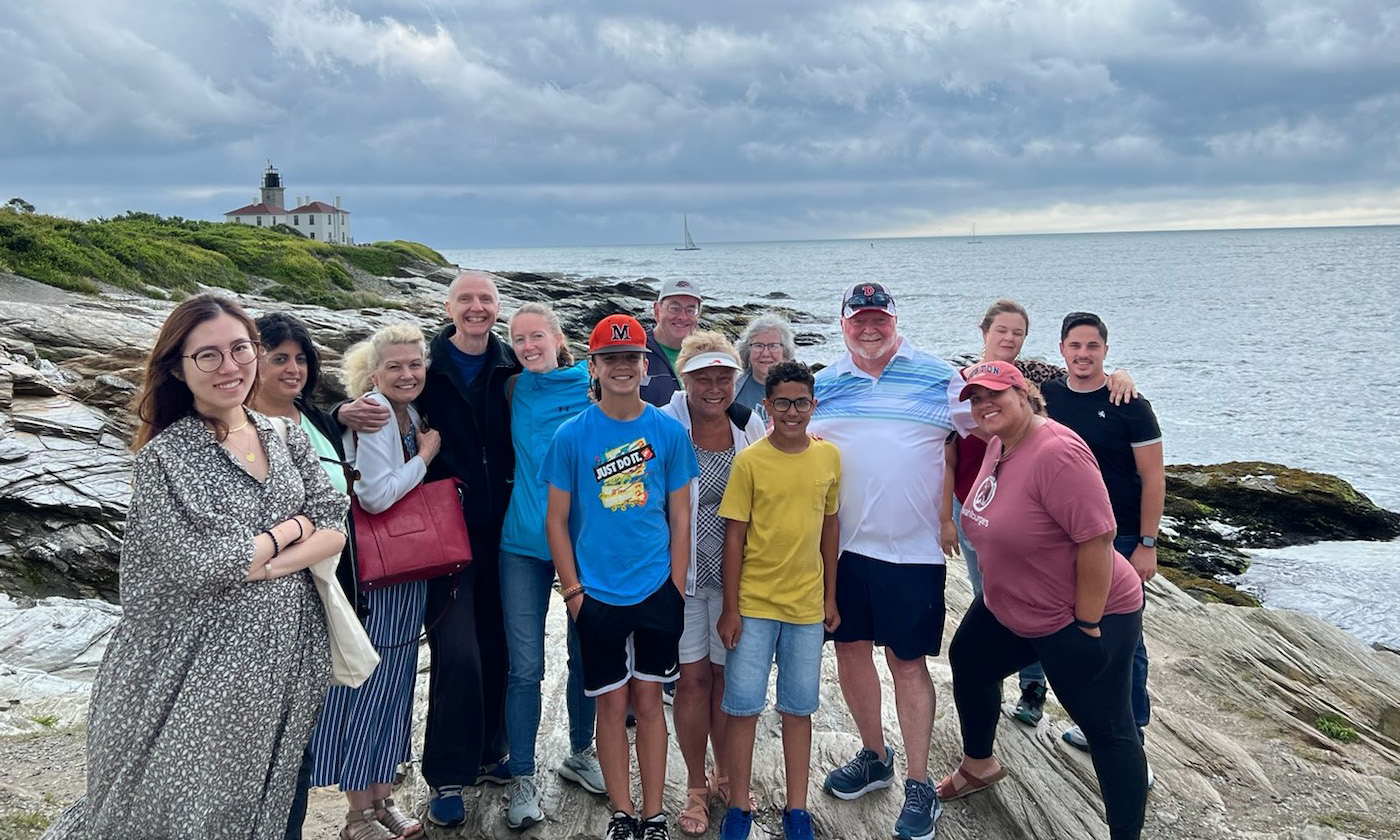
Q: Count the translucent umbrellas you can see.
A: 0